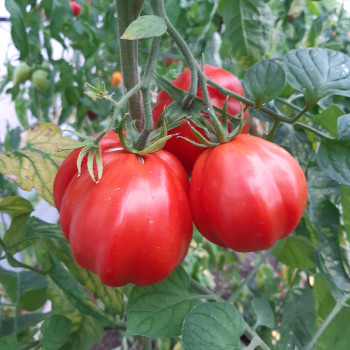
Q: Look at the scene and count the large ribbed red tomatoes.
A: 3